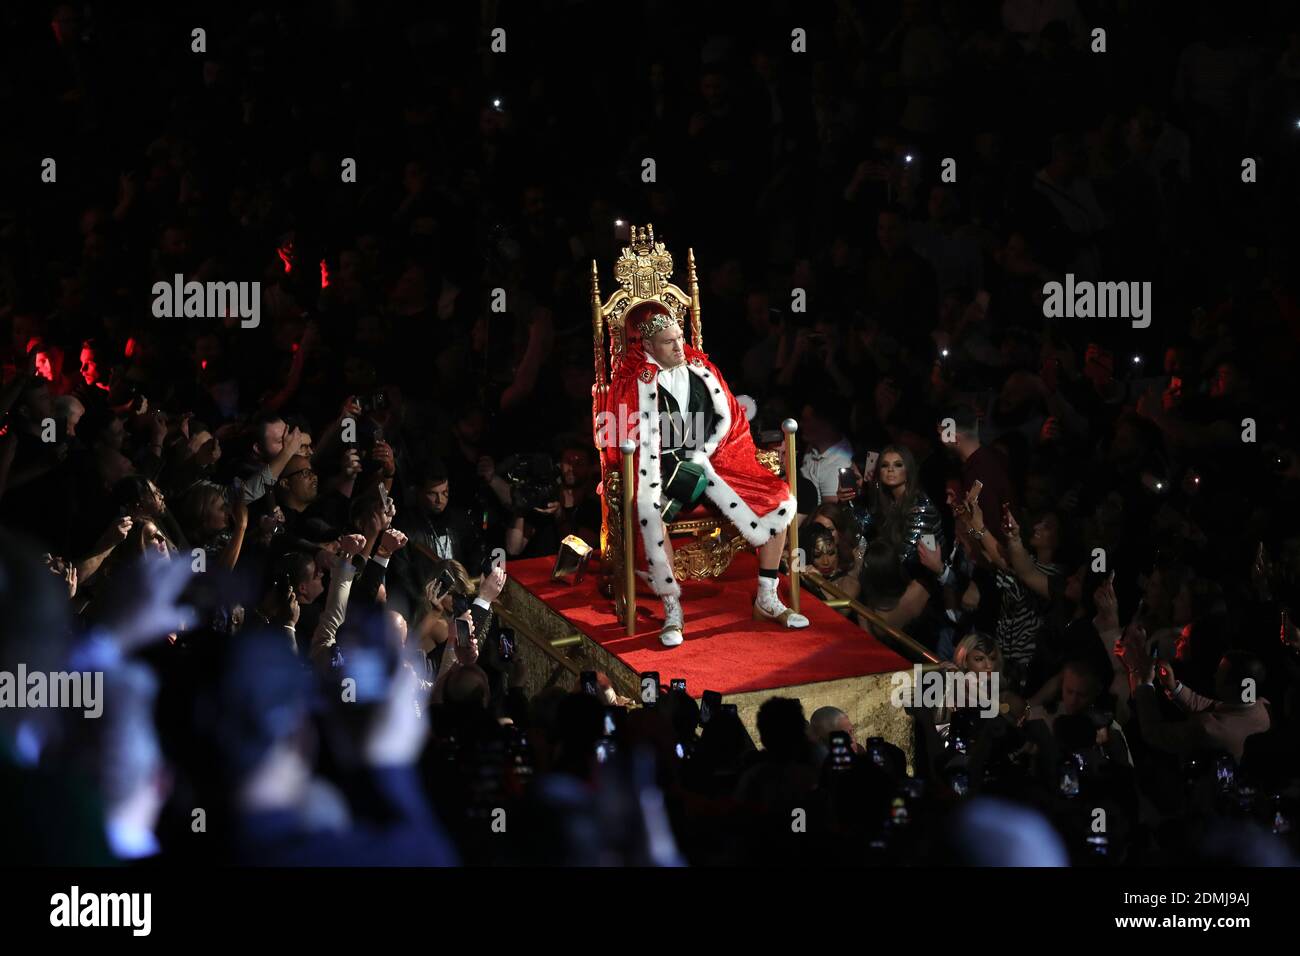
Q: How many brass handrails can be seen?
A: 2